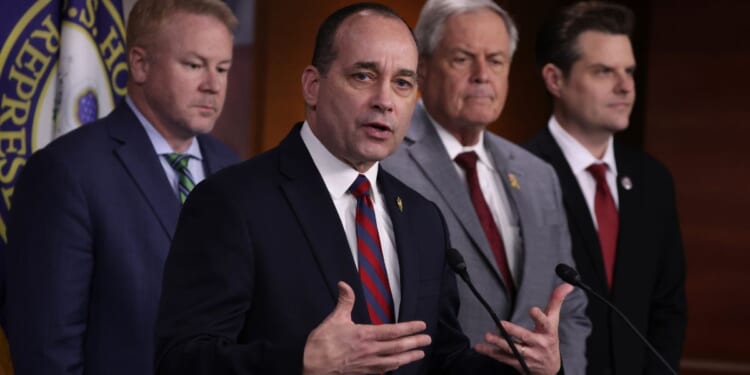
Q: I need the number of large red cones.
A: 0